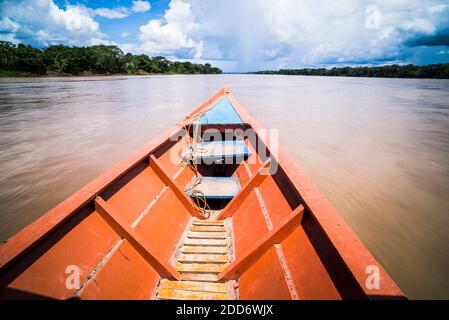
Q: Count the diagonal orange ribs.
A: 4